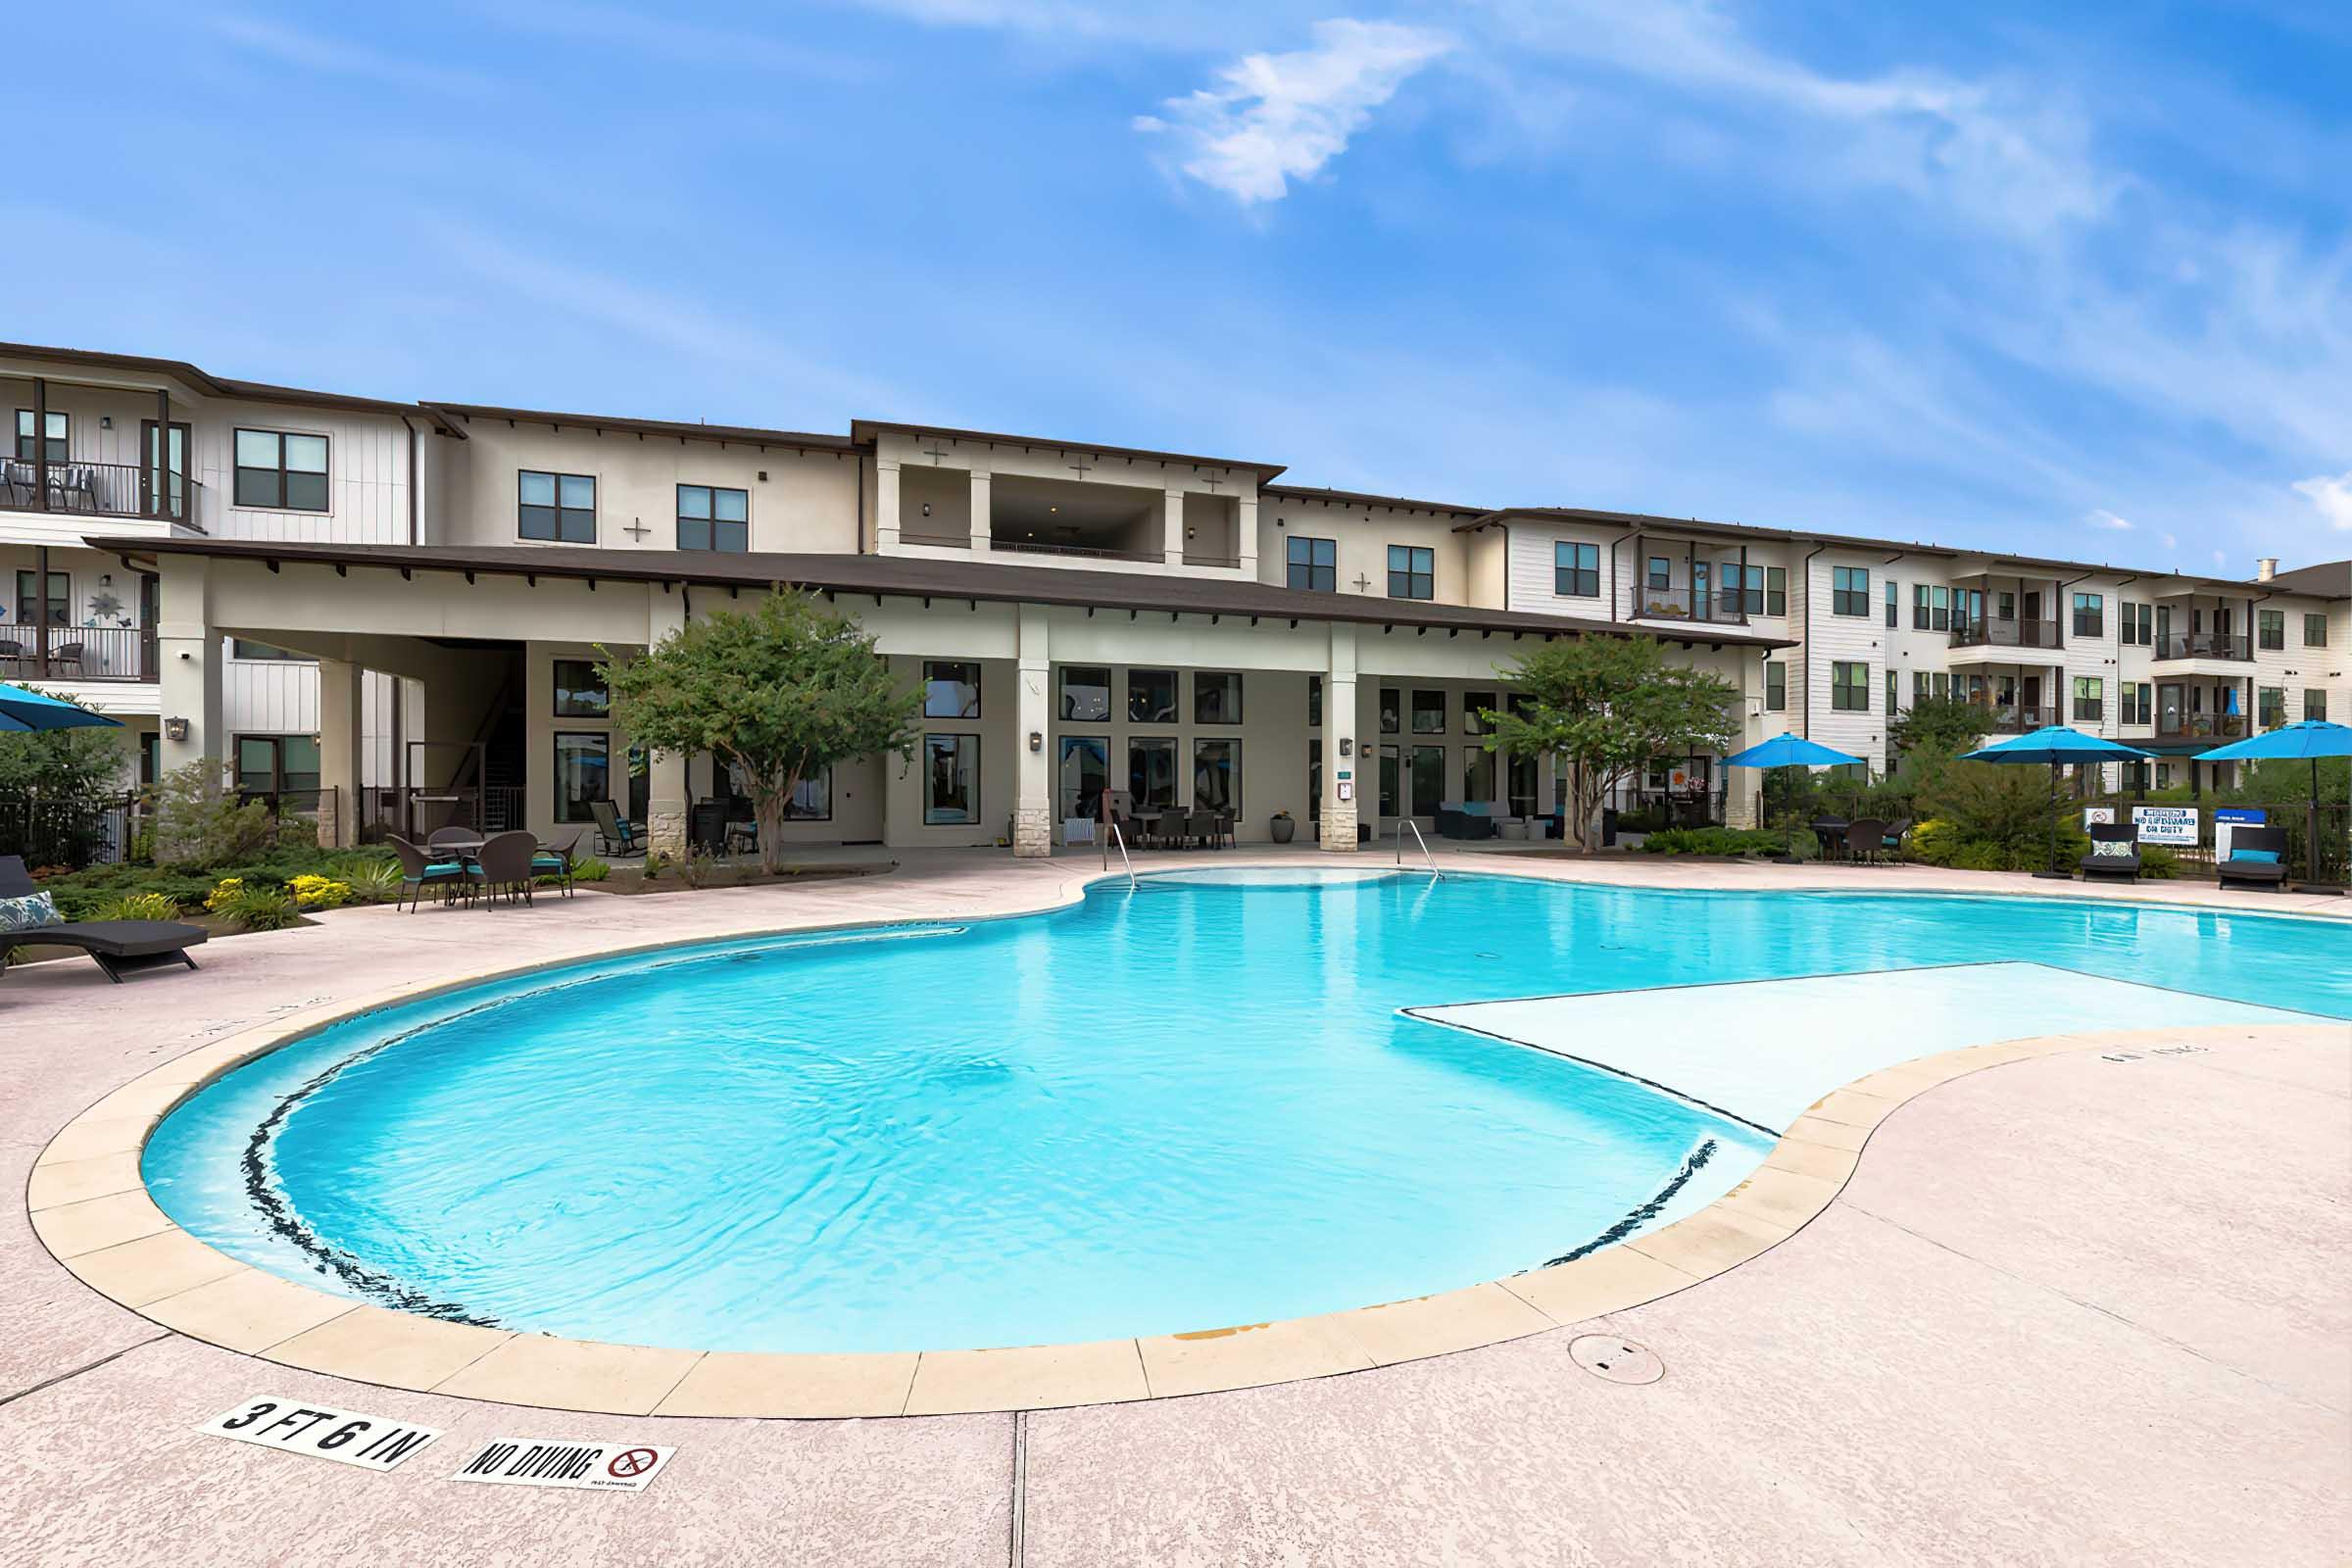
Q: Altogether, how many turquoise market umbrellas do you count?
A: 4